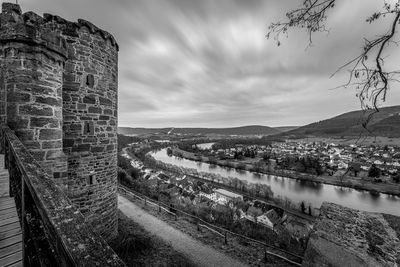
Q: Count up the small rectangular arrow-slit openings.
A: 3